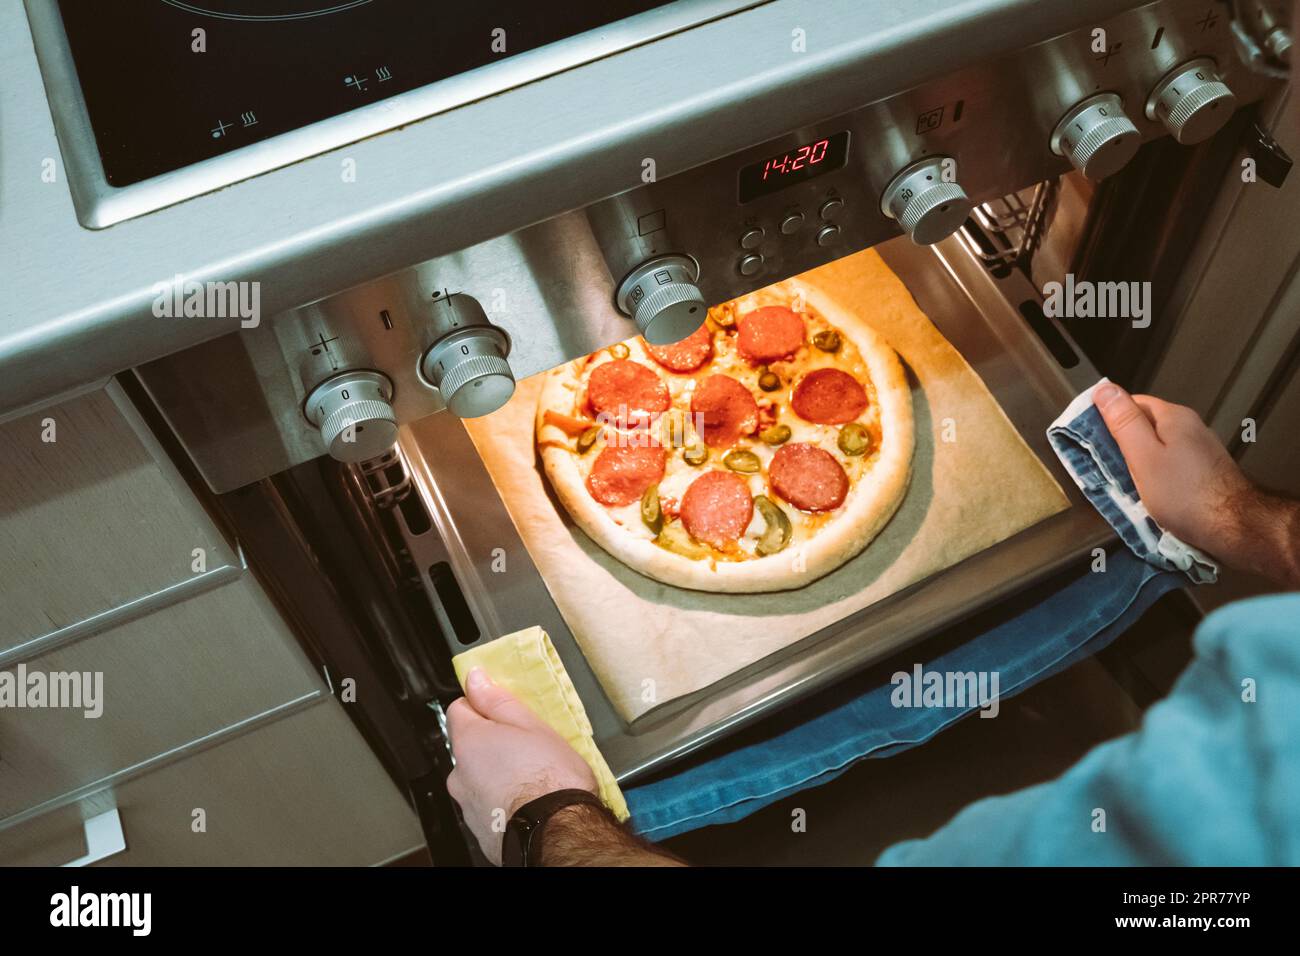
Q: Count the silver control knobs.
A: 6